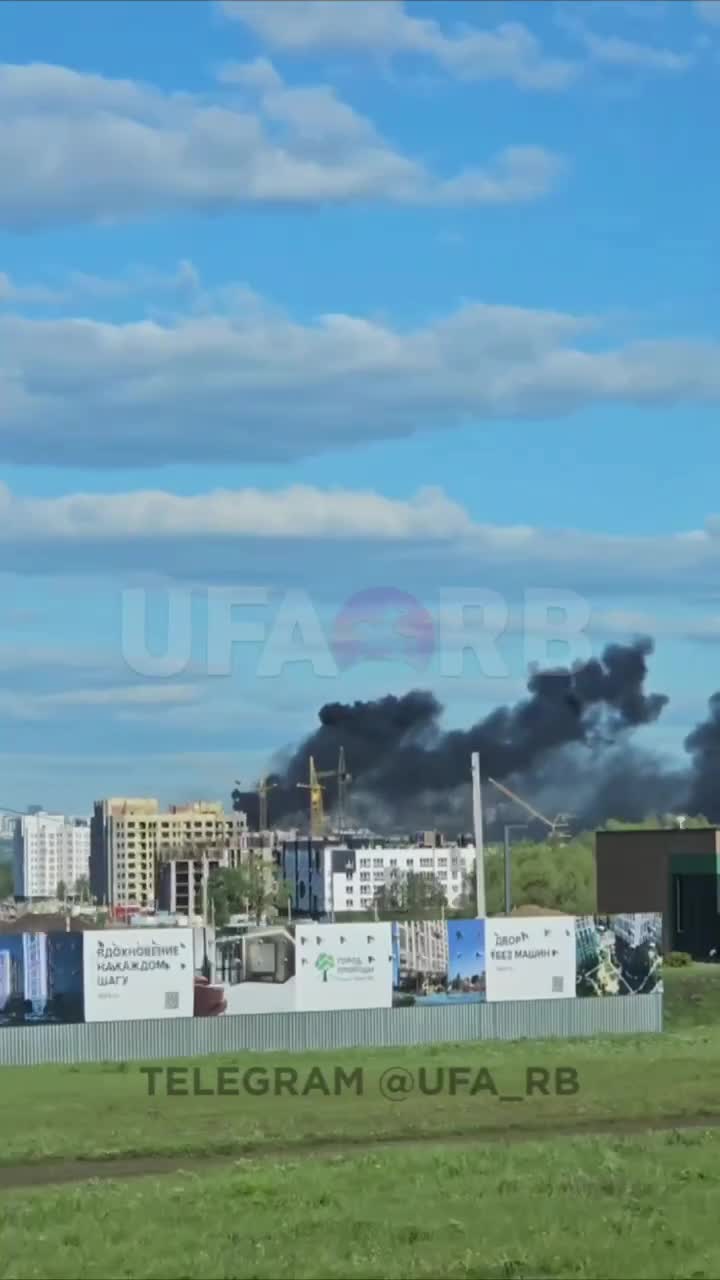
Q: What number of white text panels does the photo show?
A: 3